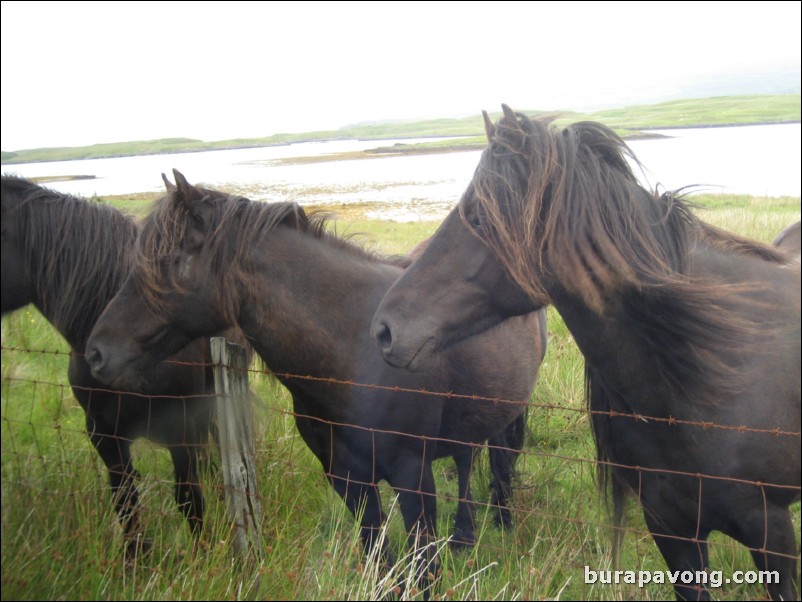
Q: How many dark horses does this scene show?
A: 3